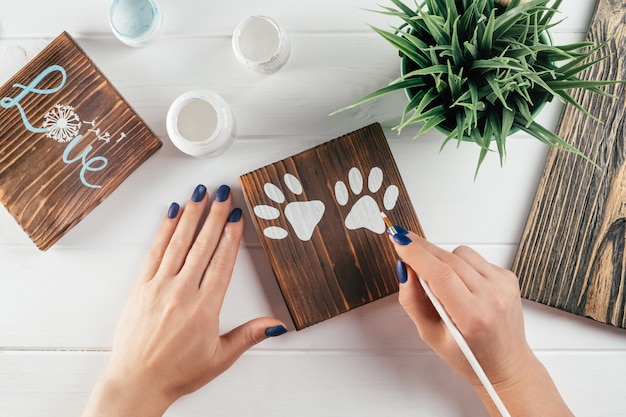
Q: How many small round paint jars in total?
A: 3